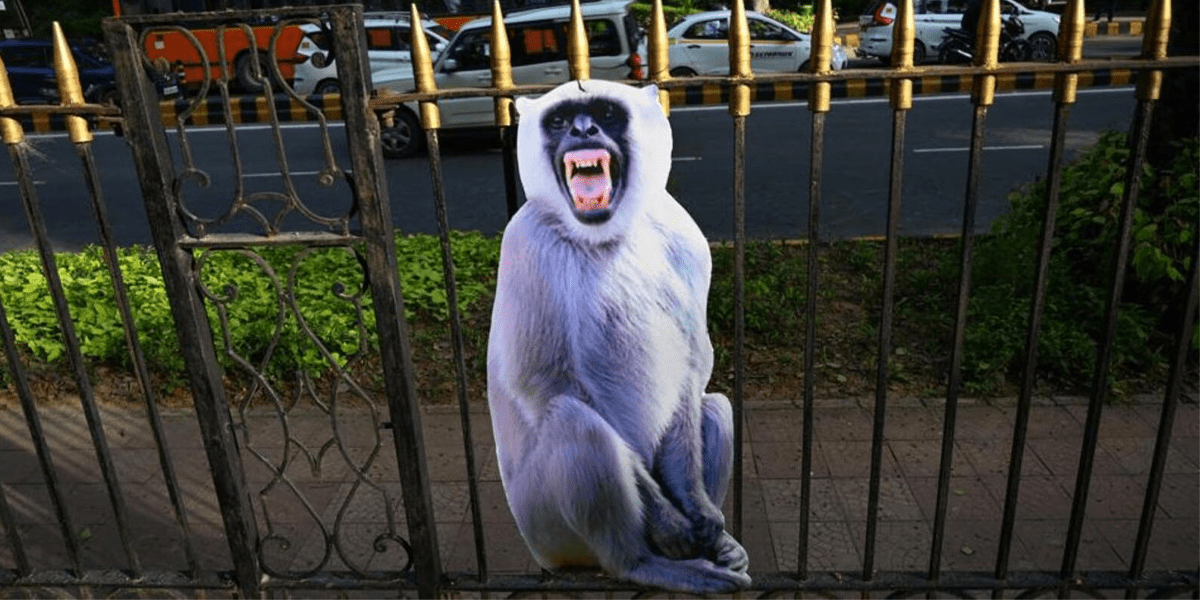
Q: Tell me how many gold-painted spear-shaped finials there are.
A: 12